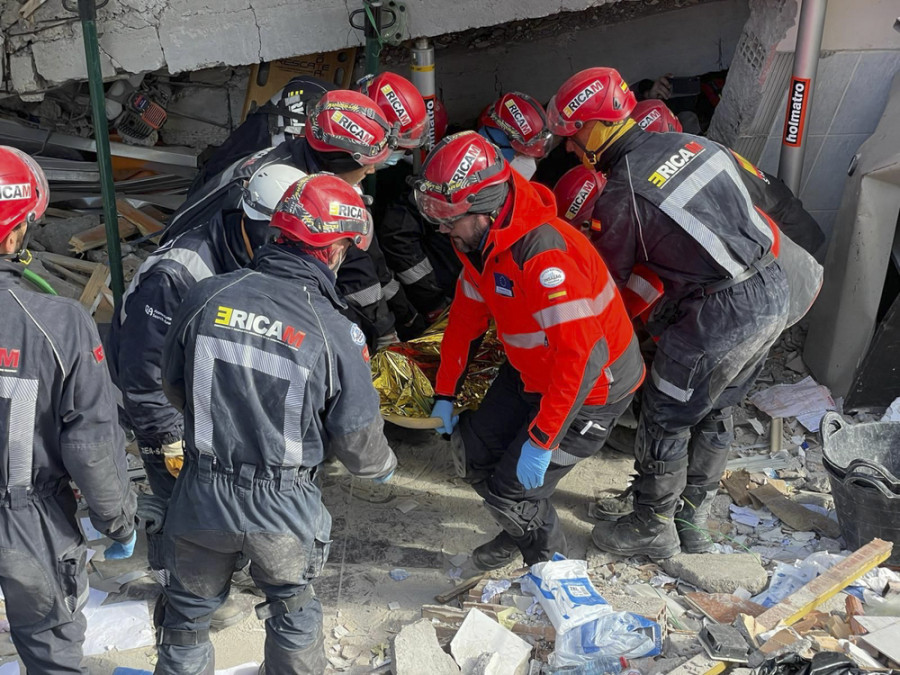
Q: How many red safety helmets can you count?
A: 10